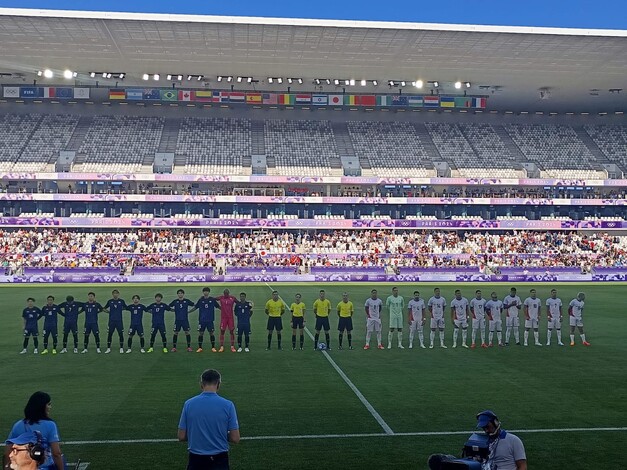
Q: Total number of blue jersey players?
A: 10